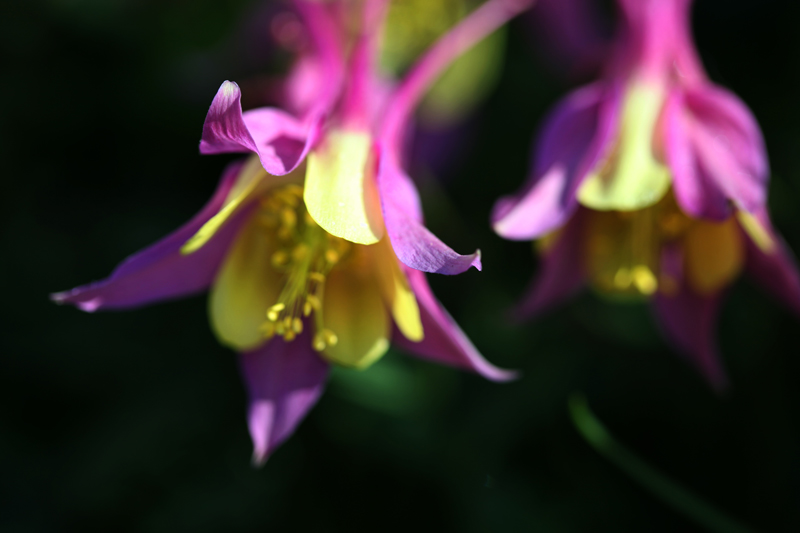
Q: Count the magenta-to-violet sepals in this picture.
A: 10